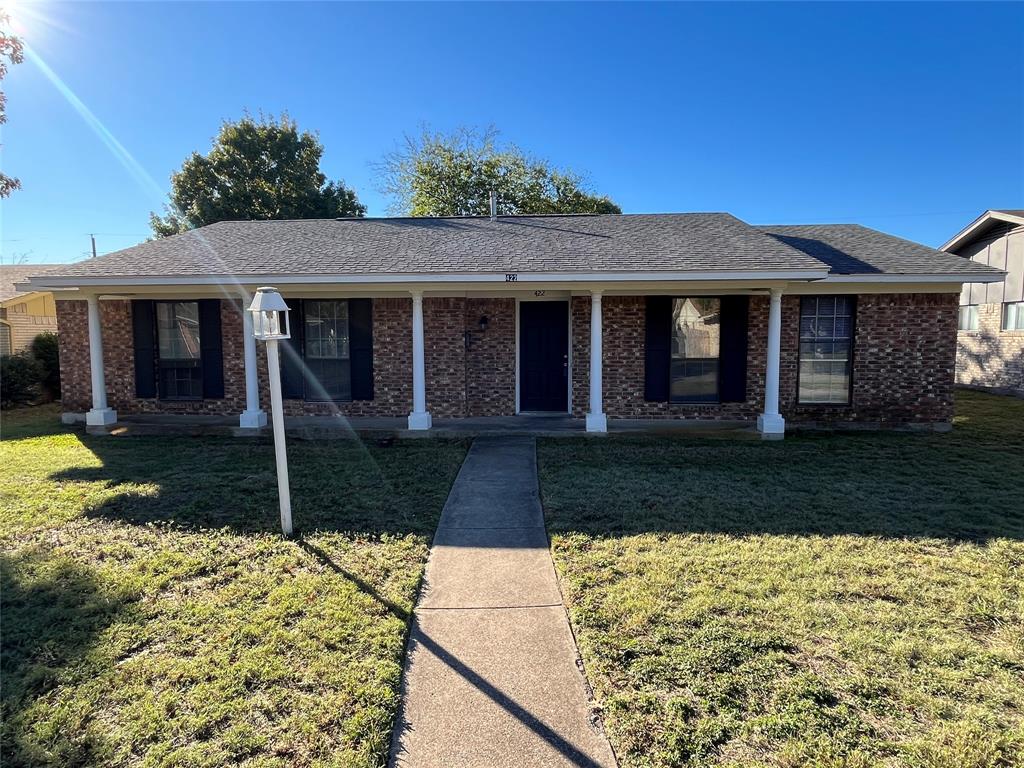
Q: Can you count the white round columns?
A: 5